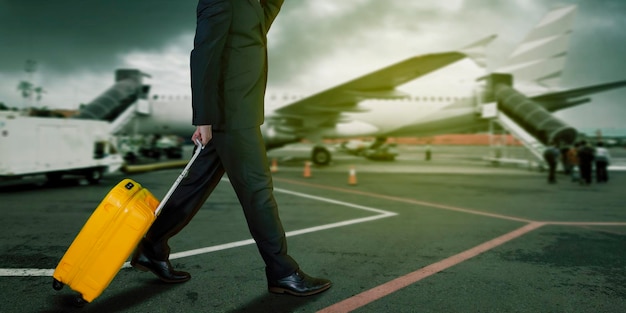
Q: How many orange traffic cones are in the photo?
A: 3